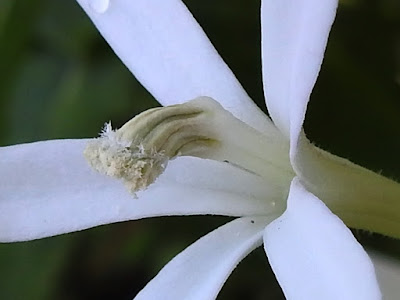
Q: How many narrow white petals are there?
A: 5